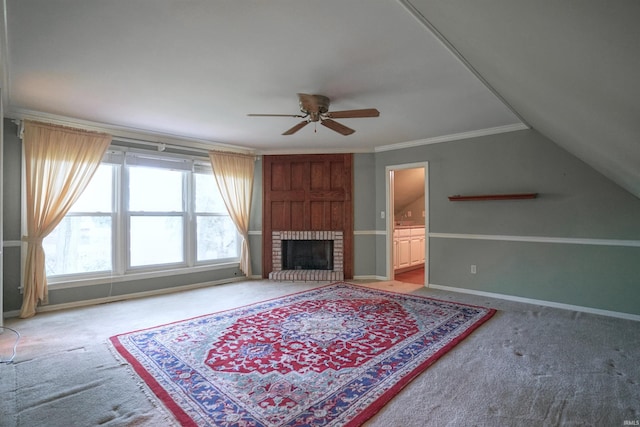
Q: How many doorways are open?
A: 1